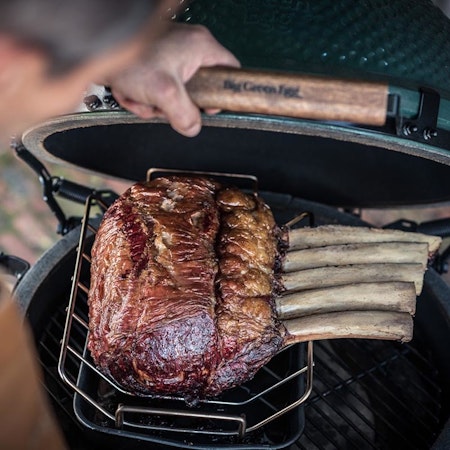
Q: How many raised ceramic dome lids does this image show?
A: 1